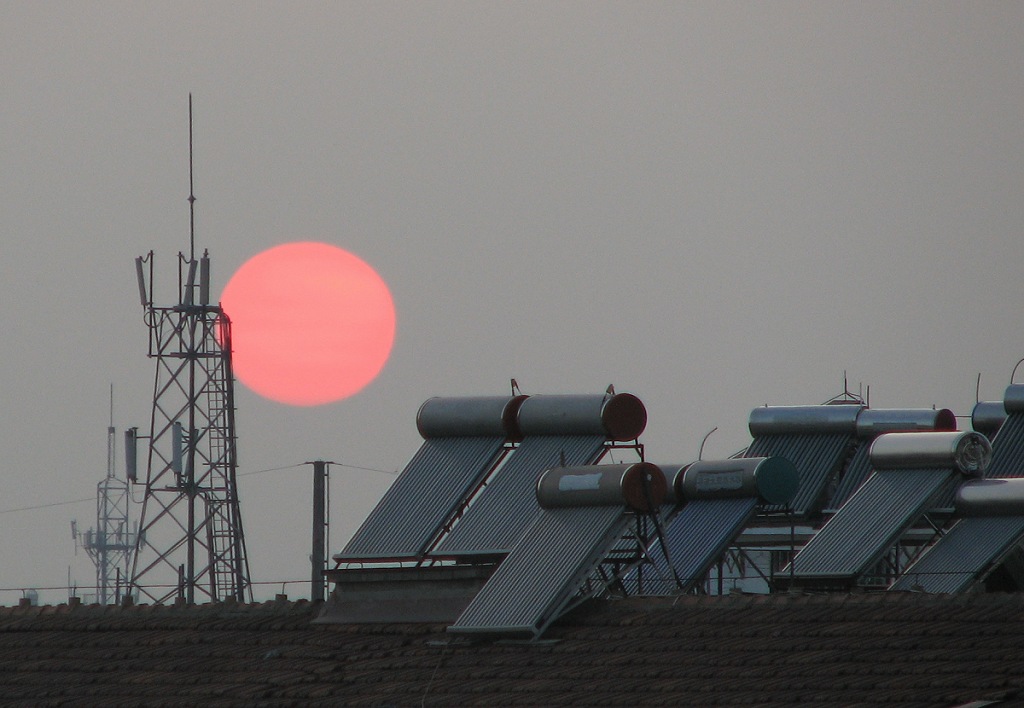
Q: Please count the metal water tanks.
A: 11